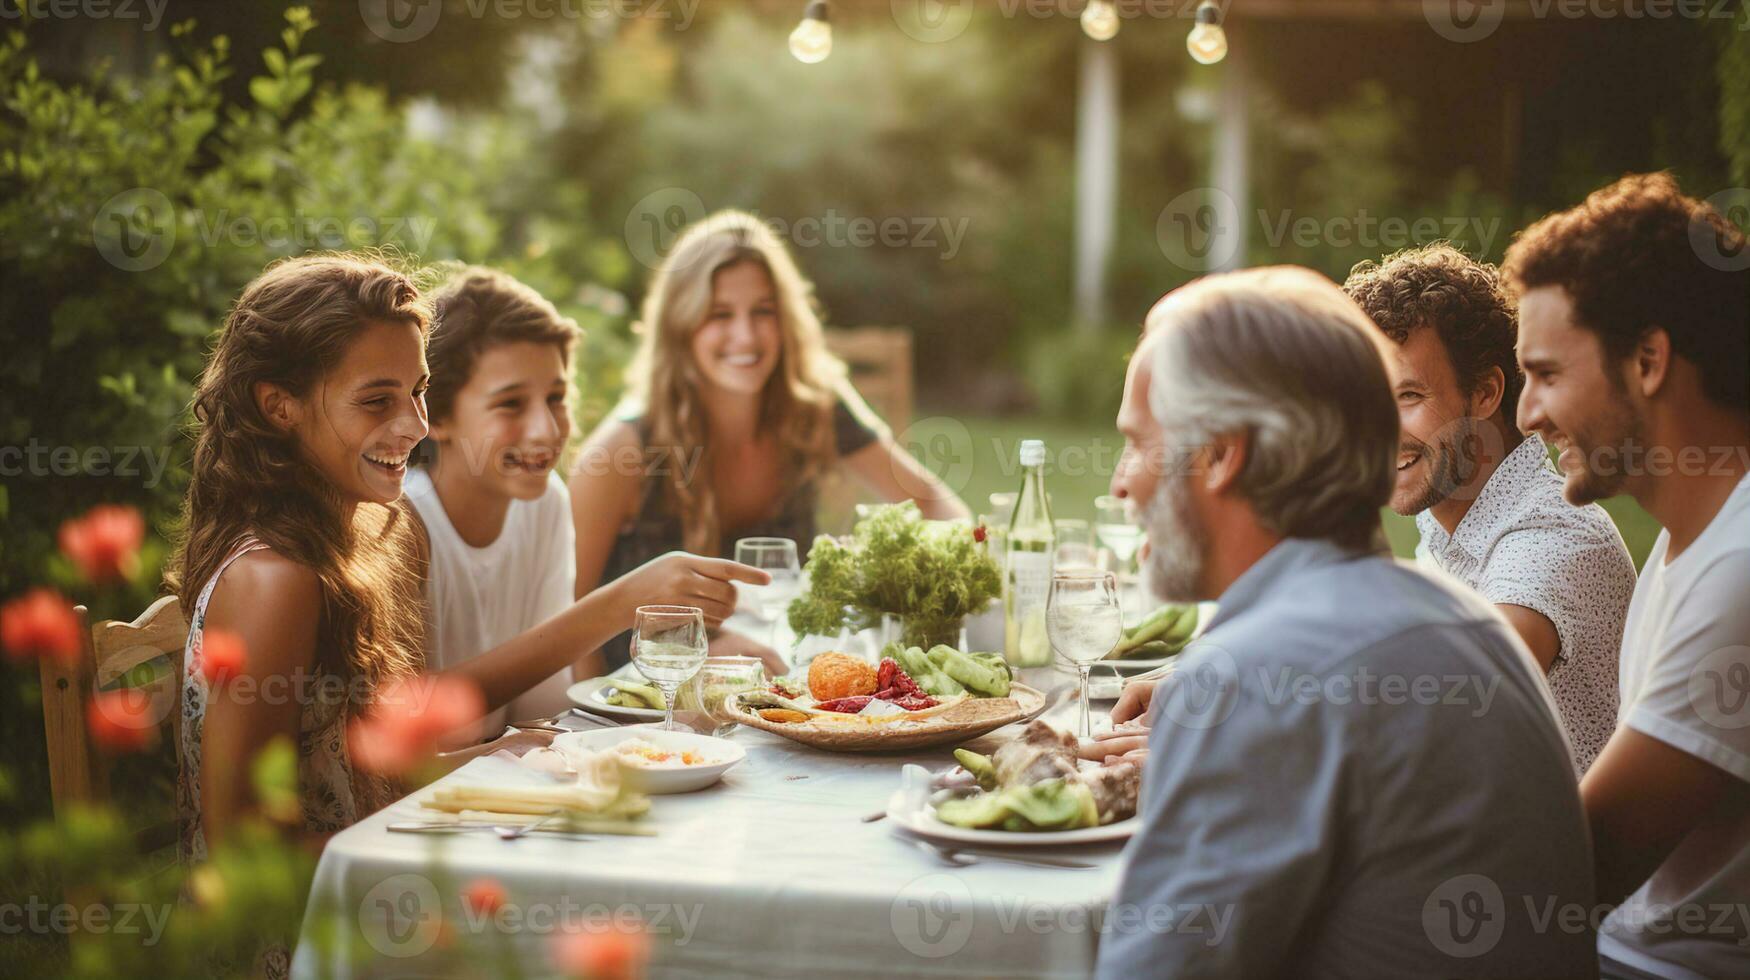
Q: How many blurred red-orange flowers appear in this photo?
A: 7